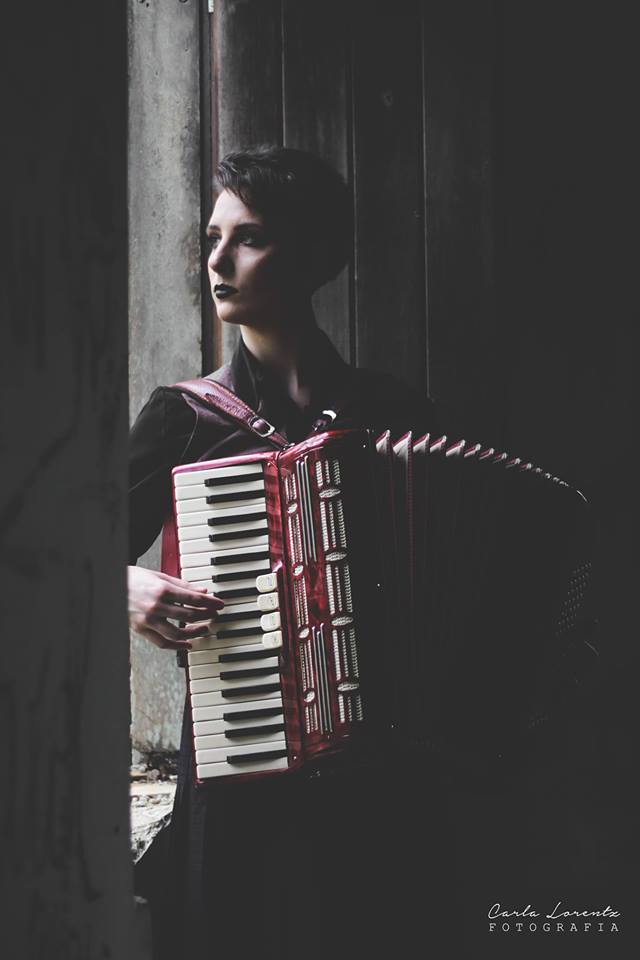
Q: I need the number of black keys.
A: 15